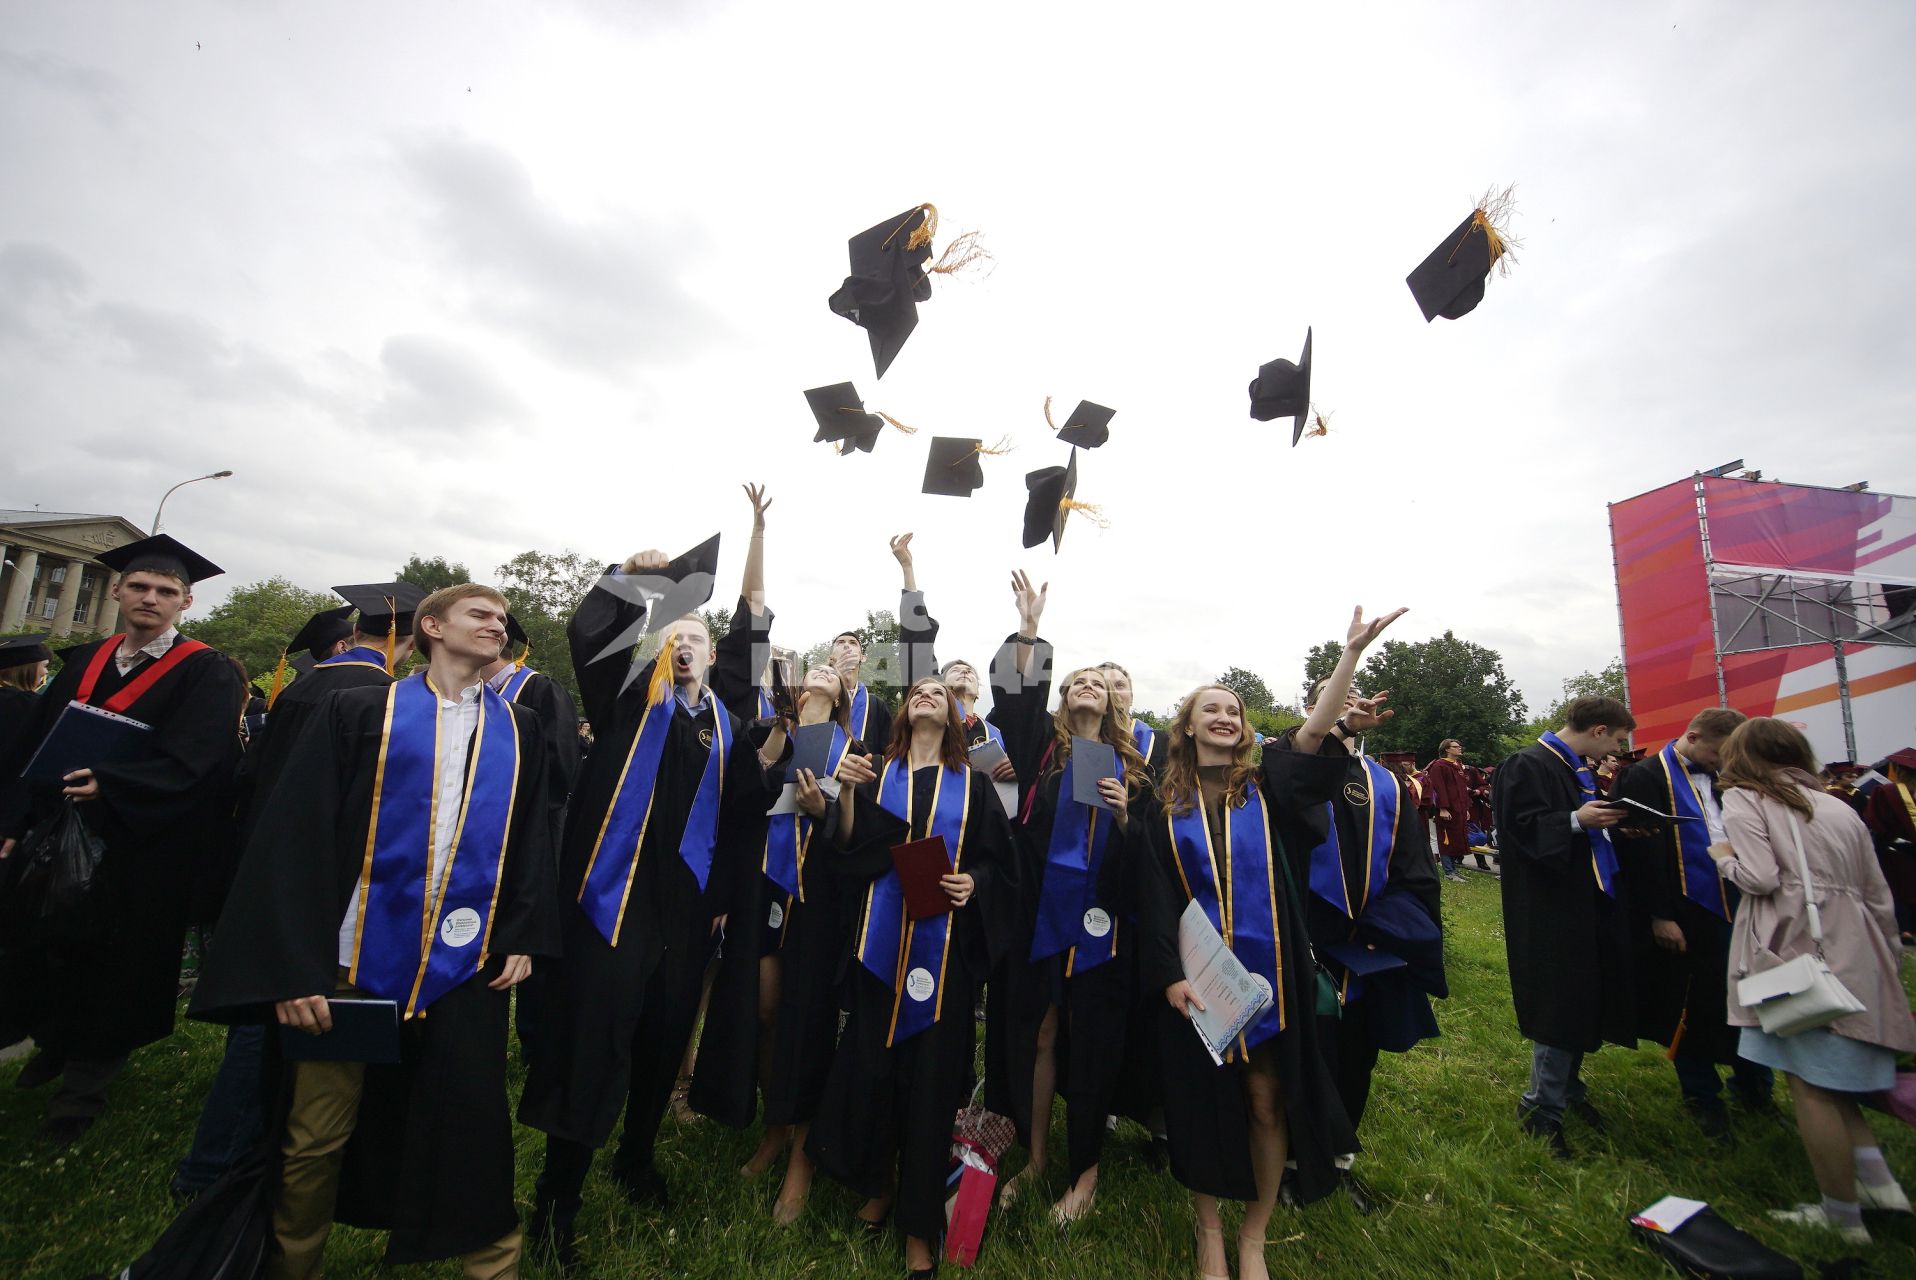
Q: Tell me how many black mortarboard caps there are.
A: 15